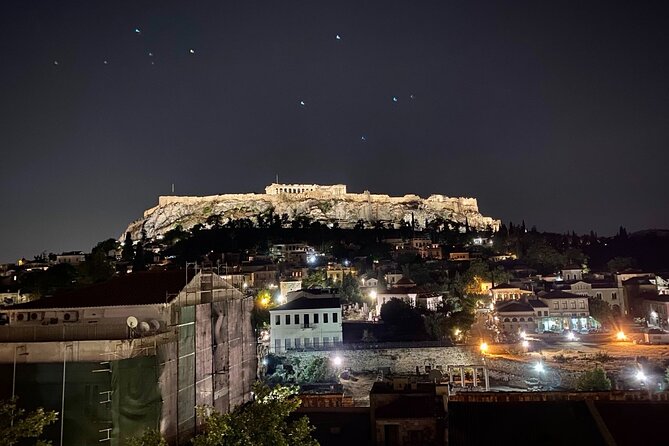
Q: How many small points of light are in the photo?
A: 11